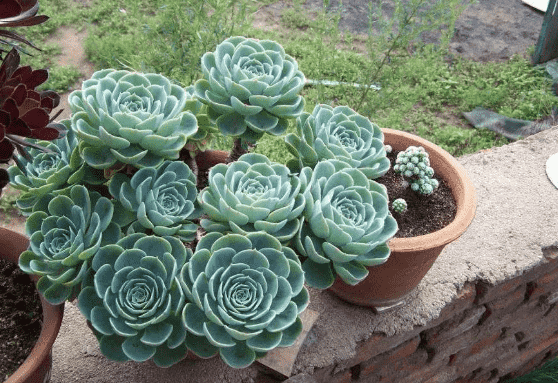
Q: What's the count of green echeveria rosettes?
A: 10